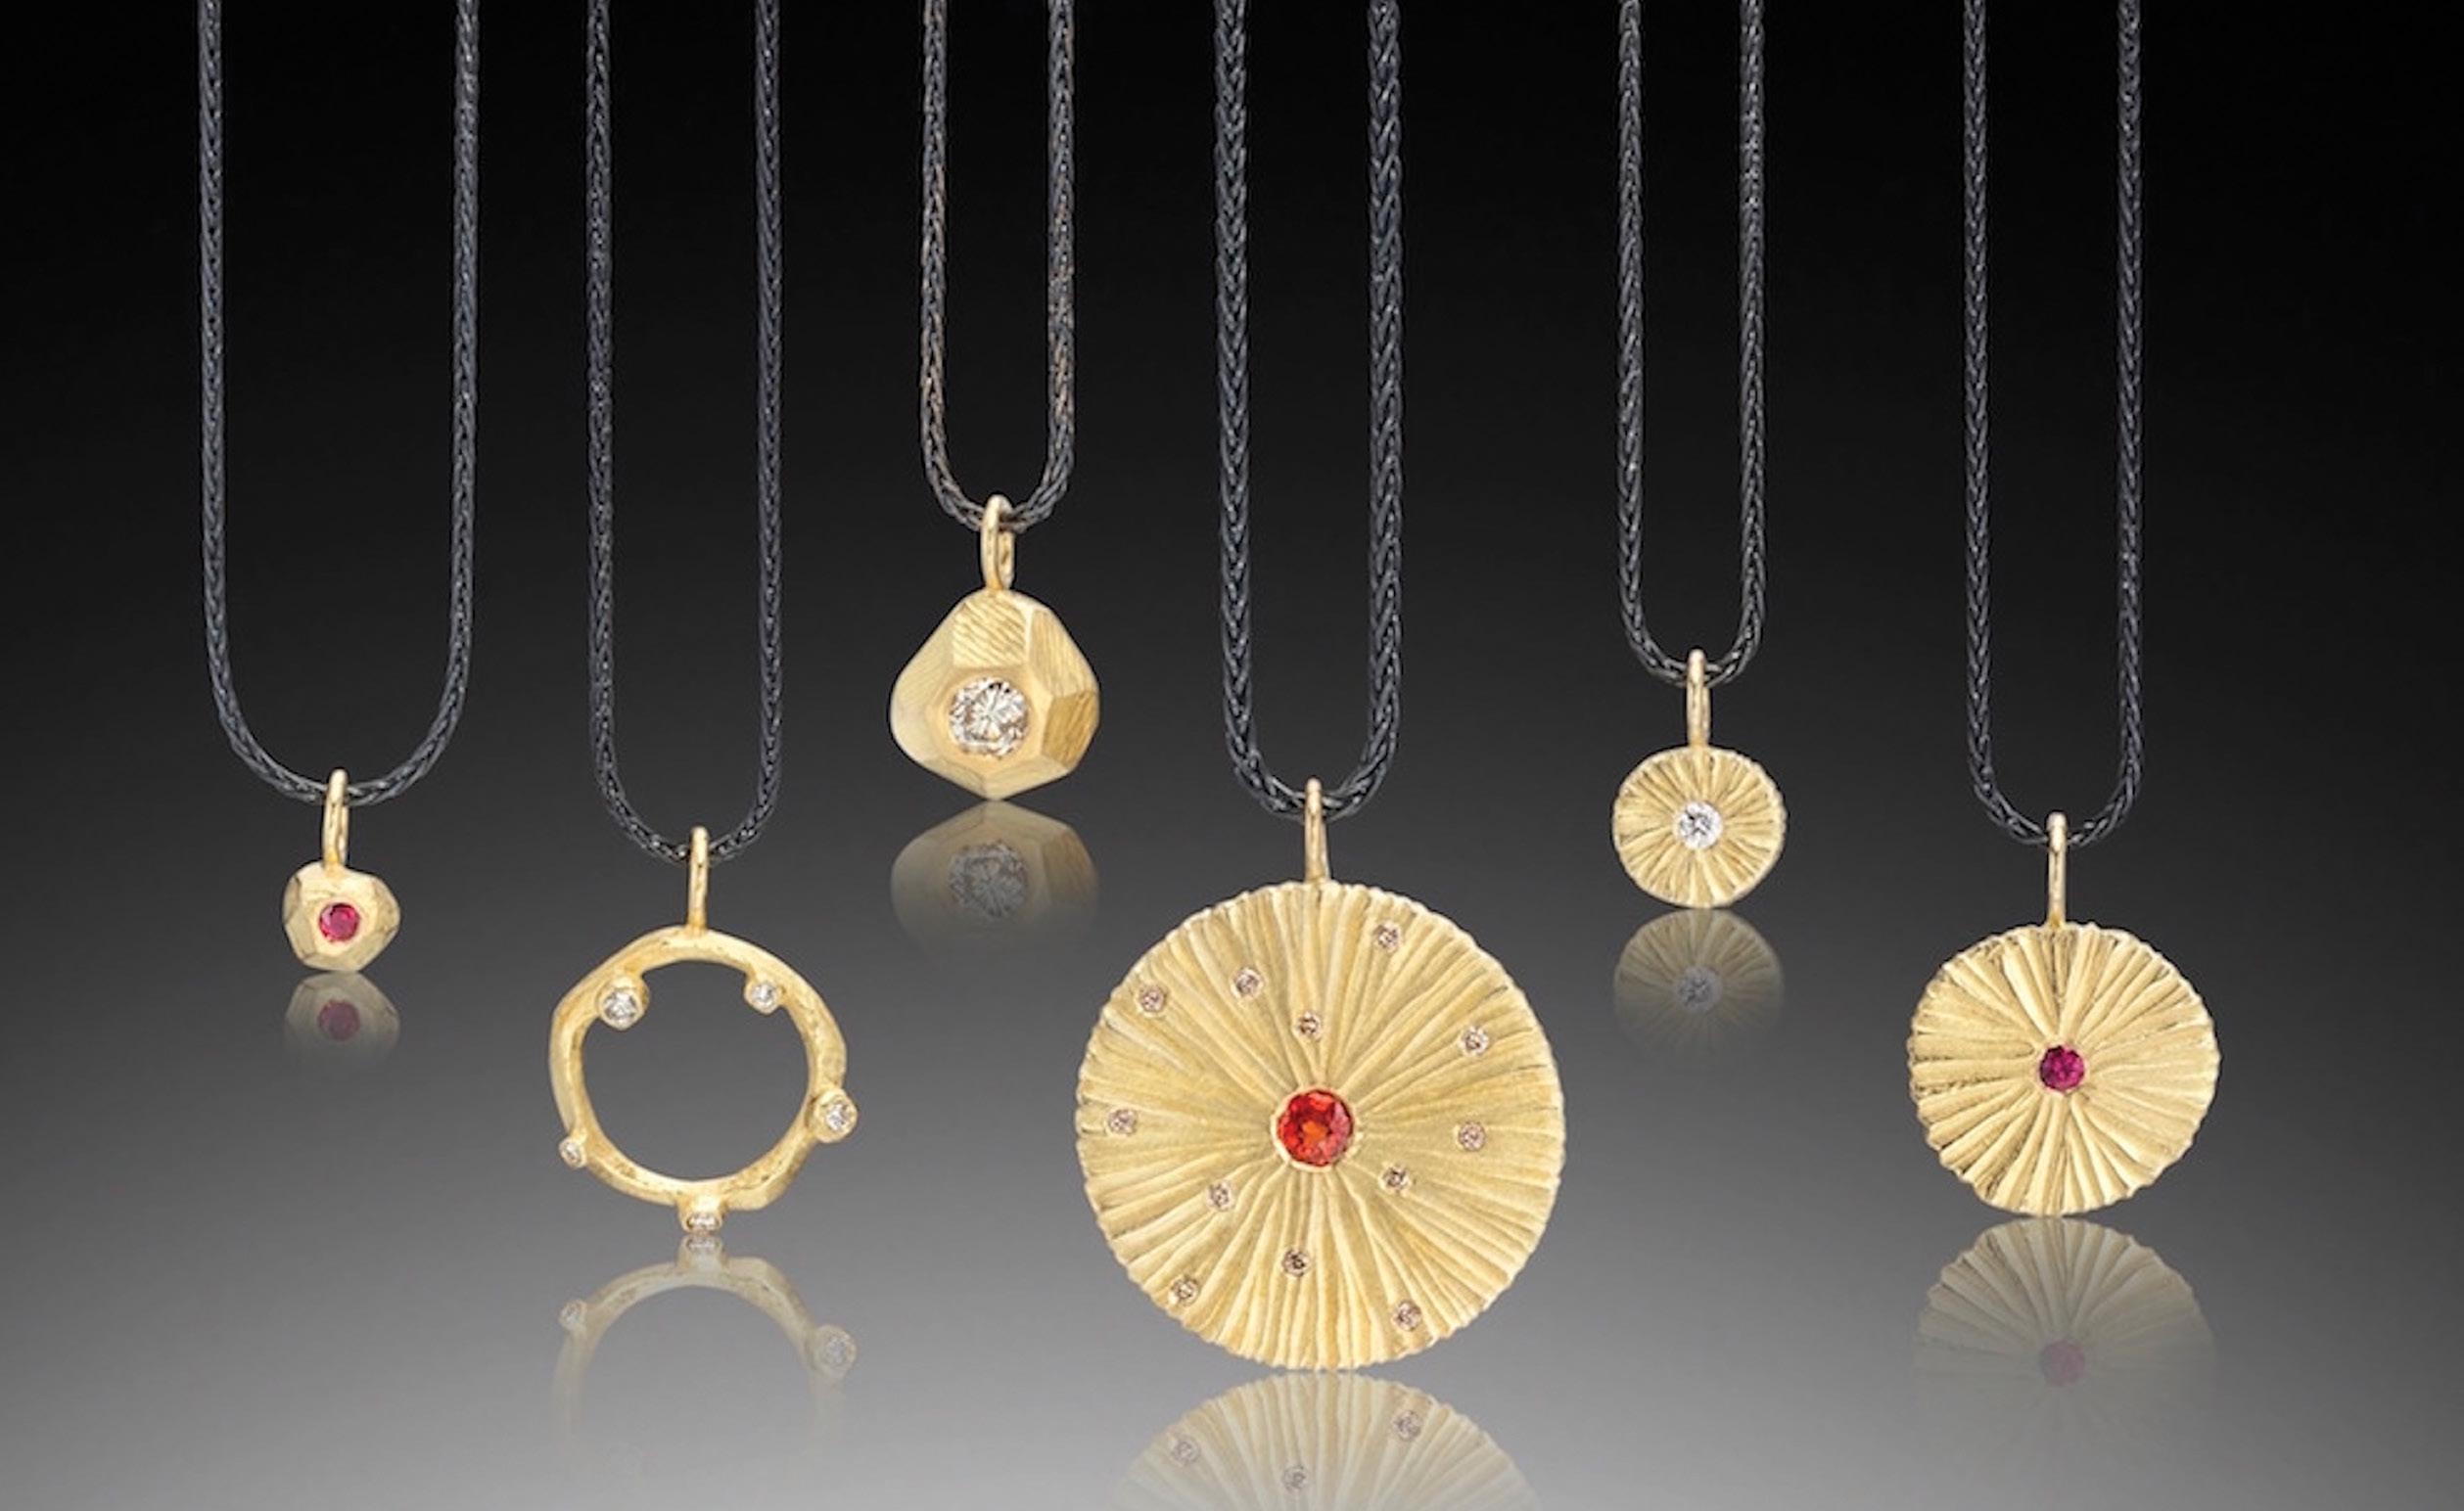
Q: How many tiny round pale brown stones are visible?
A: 12